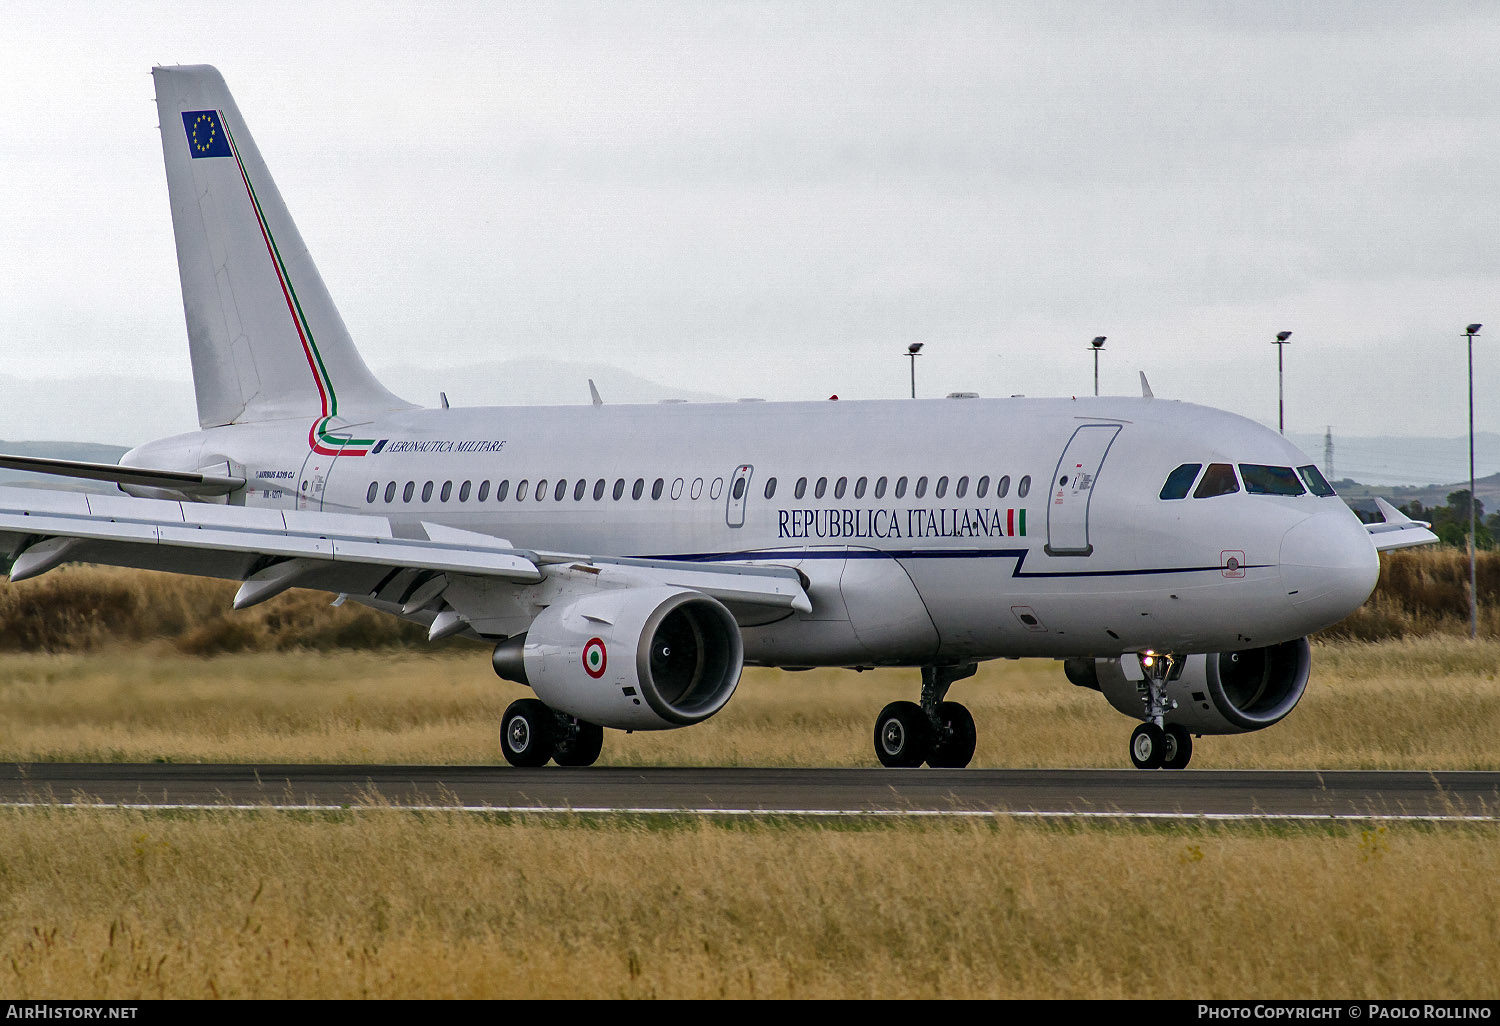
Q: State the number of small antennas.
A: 3